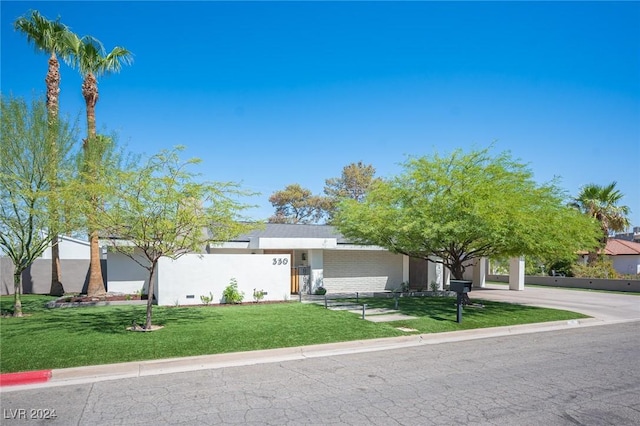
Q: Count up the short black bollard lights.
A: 5